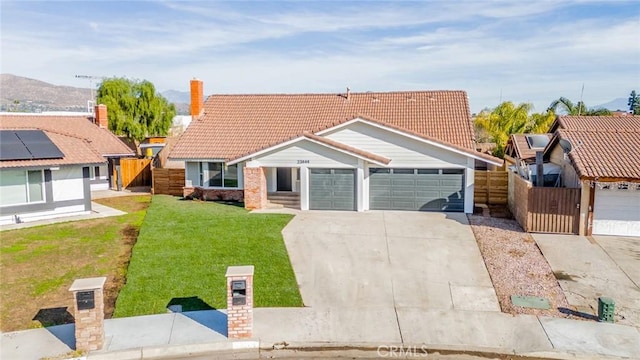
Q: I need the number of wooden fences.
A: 4